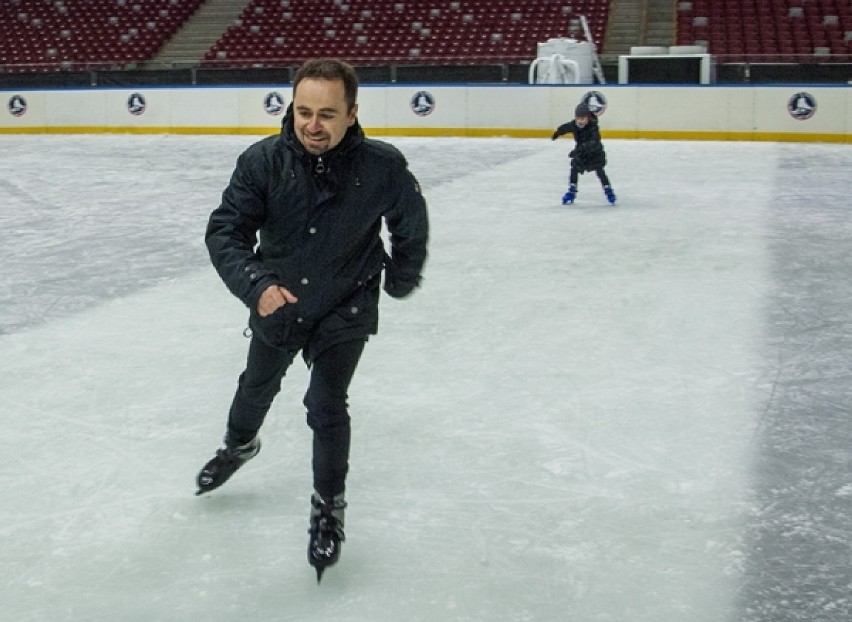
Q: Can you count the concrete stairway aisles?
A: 2